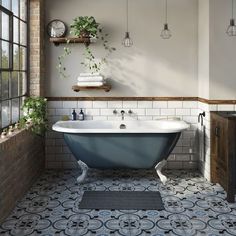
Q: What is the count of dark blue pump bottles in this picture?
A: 2